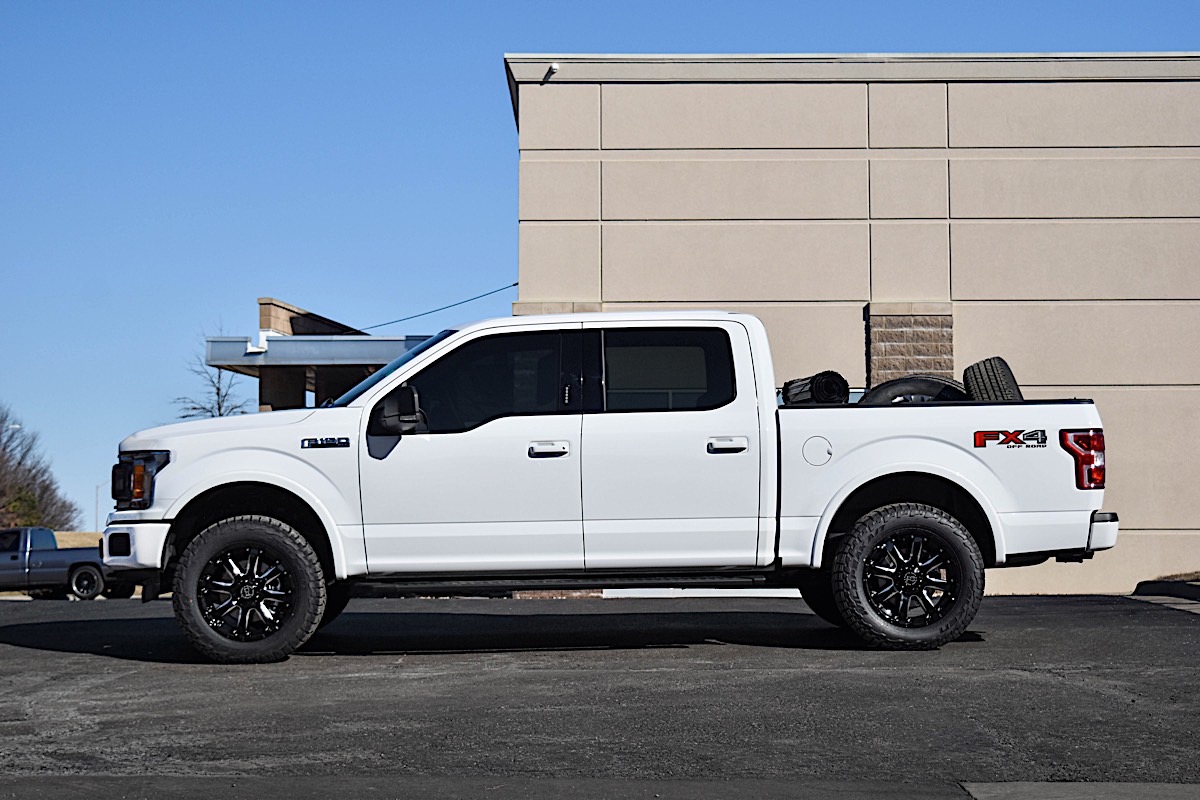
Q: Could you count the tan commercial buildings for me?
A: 1